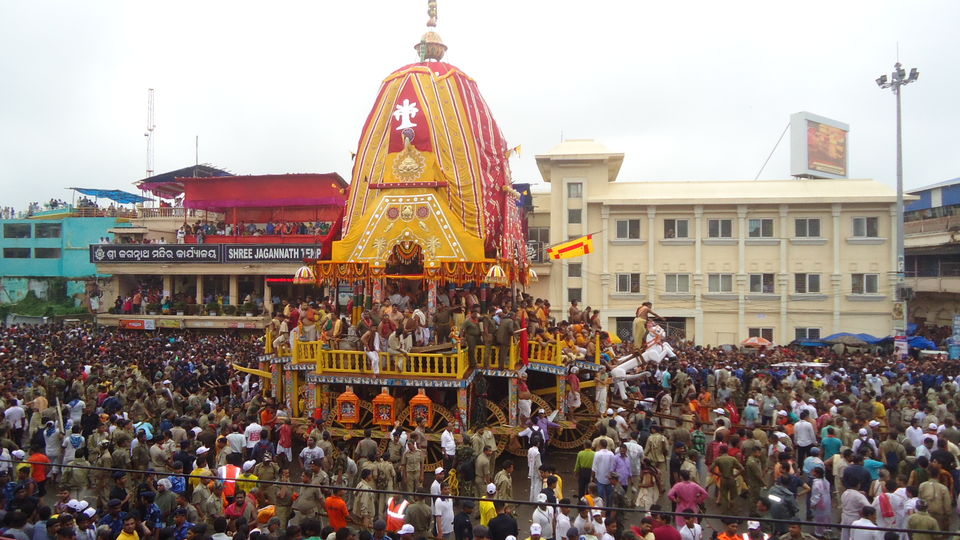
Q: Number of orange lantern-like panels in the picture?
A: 3